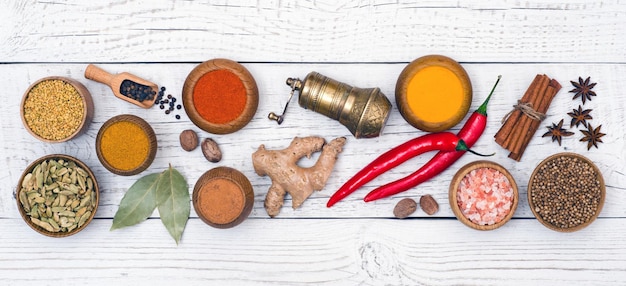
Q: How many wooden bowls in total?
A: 8